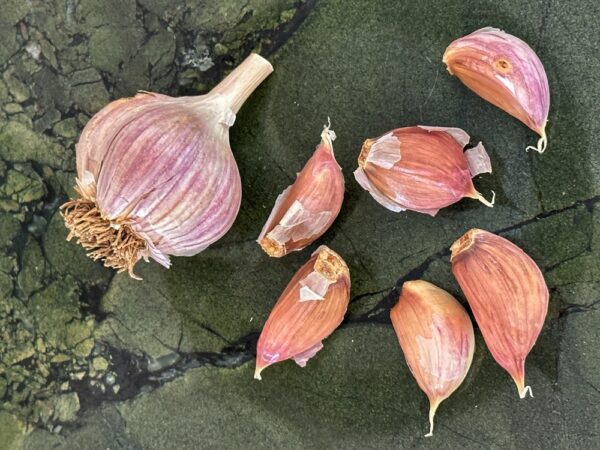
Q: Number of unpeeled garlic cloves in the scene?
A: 6